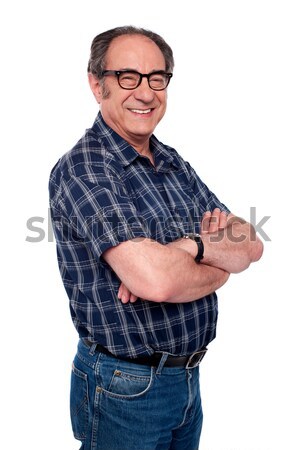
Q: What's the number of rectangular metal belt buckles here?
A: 1